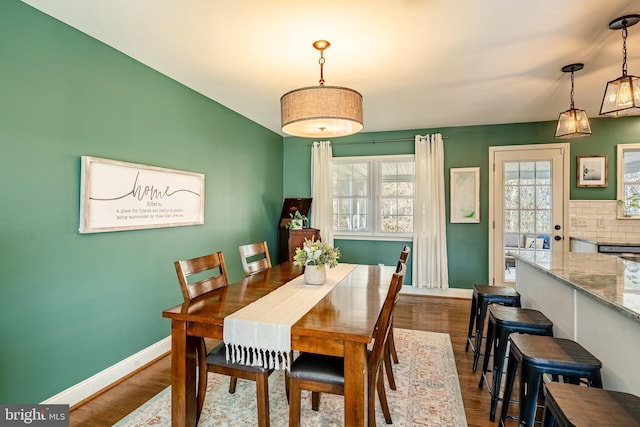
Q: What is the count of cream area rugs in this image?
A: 1